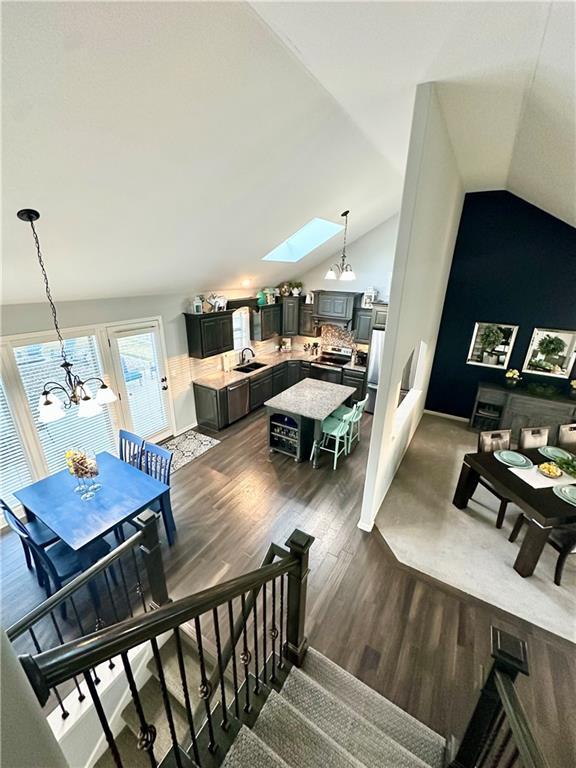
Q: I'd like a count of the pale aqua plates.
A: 3